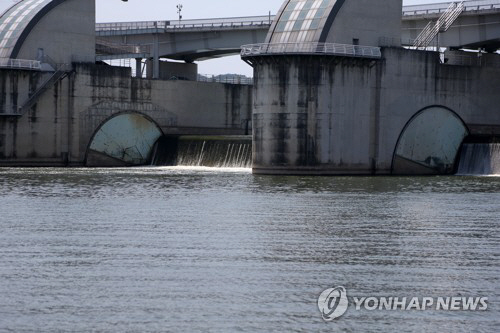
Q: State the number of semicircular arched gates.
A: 2